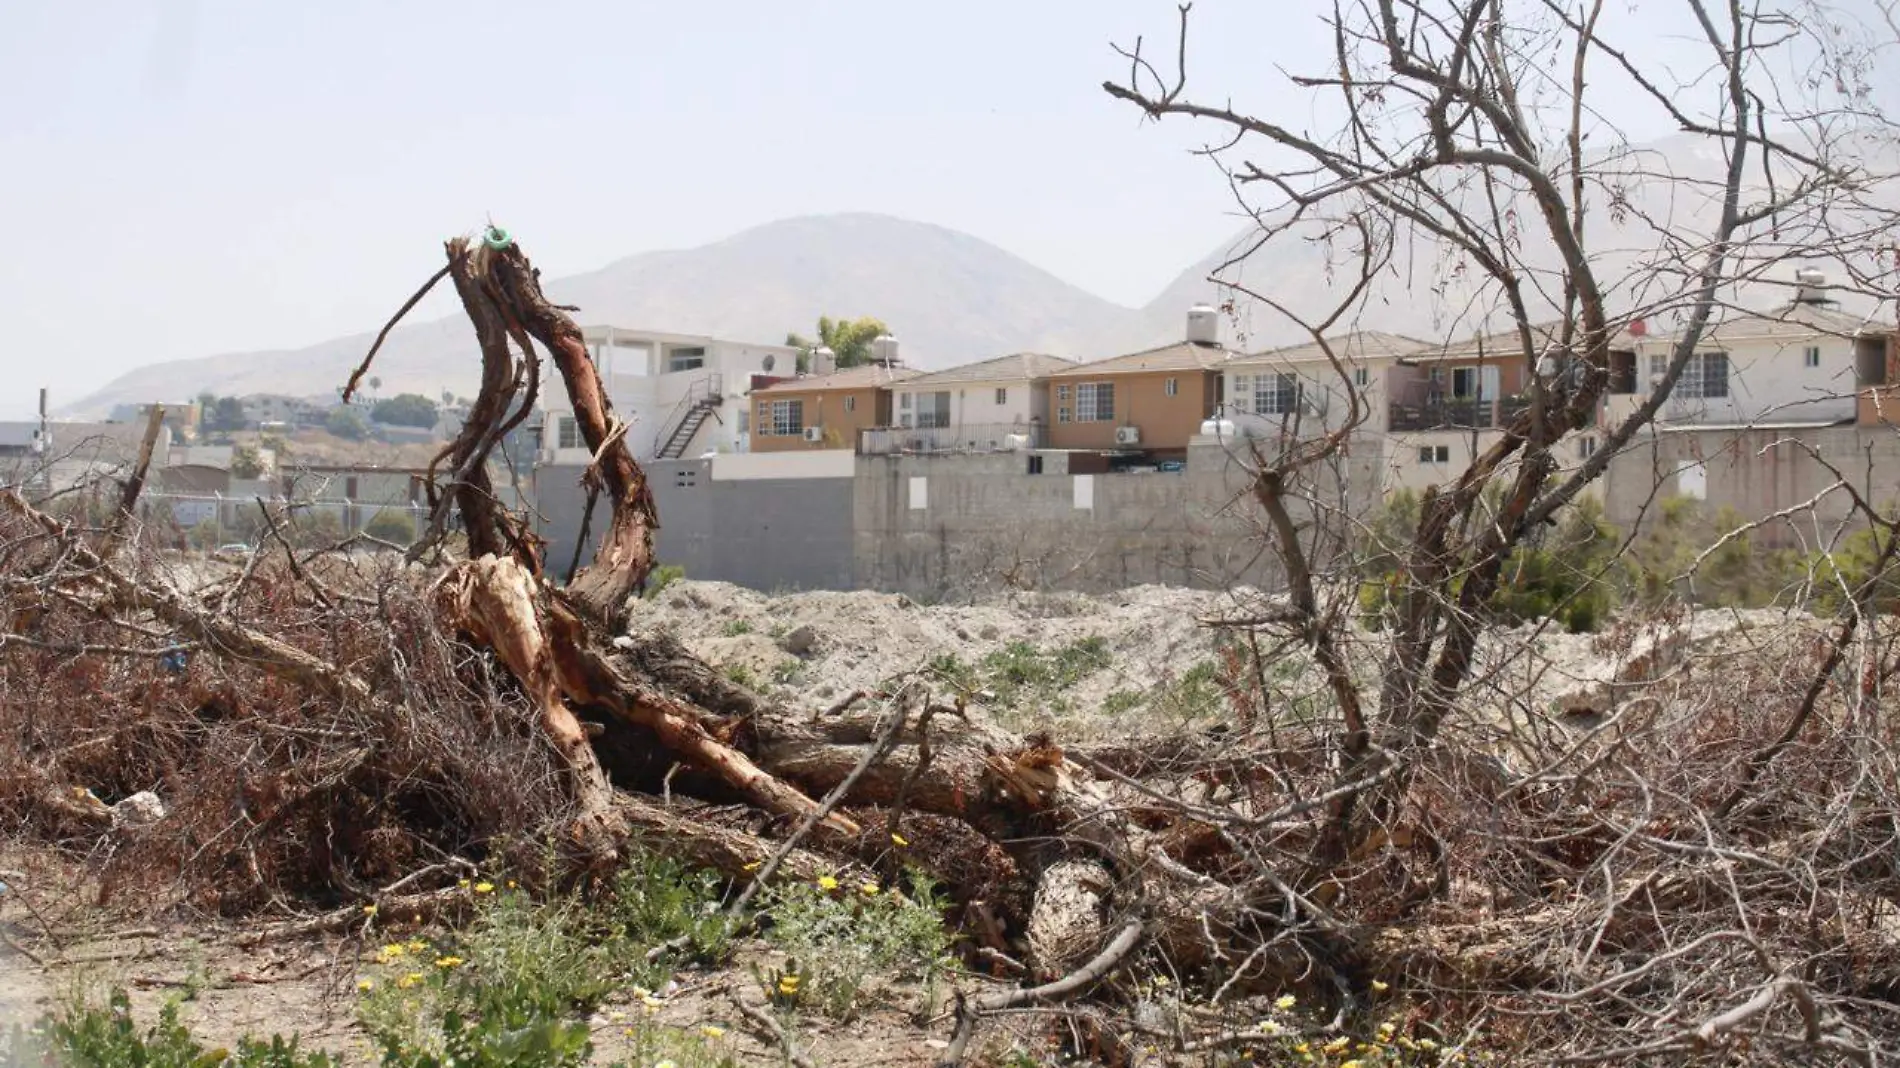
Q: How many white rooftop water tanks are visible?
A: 4